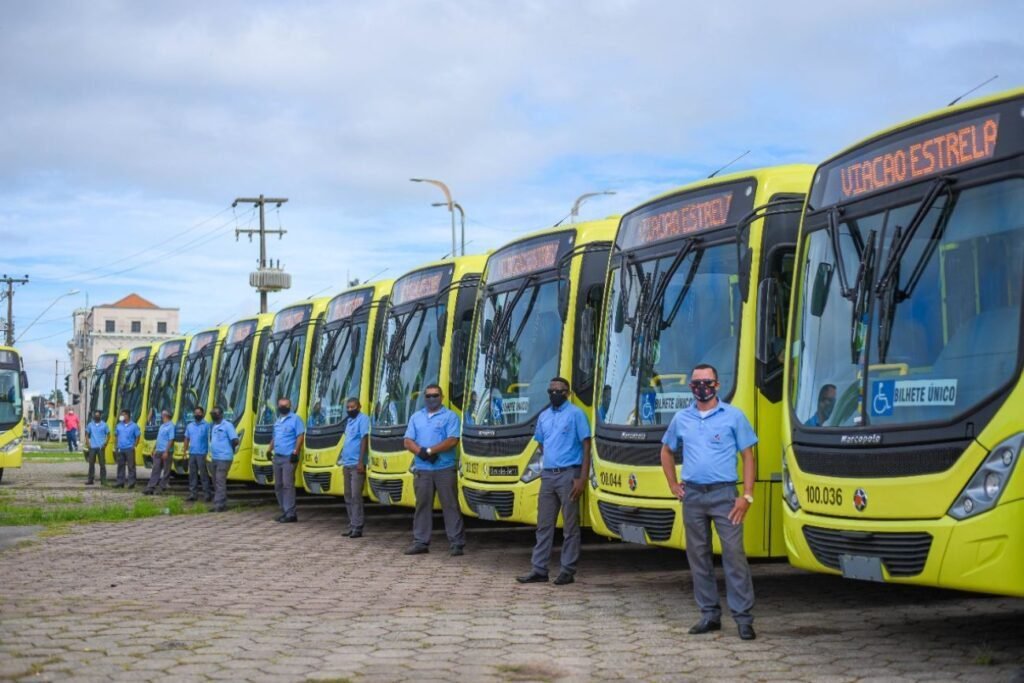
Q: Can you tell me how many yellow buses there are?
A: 12